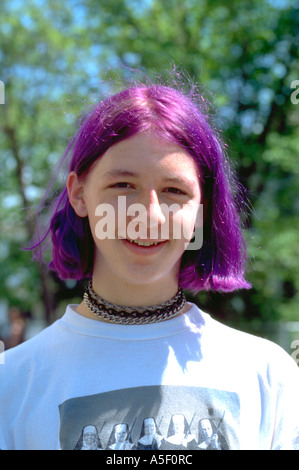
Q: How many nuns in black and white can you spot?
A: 5